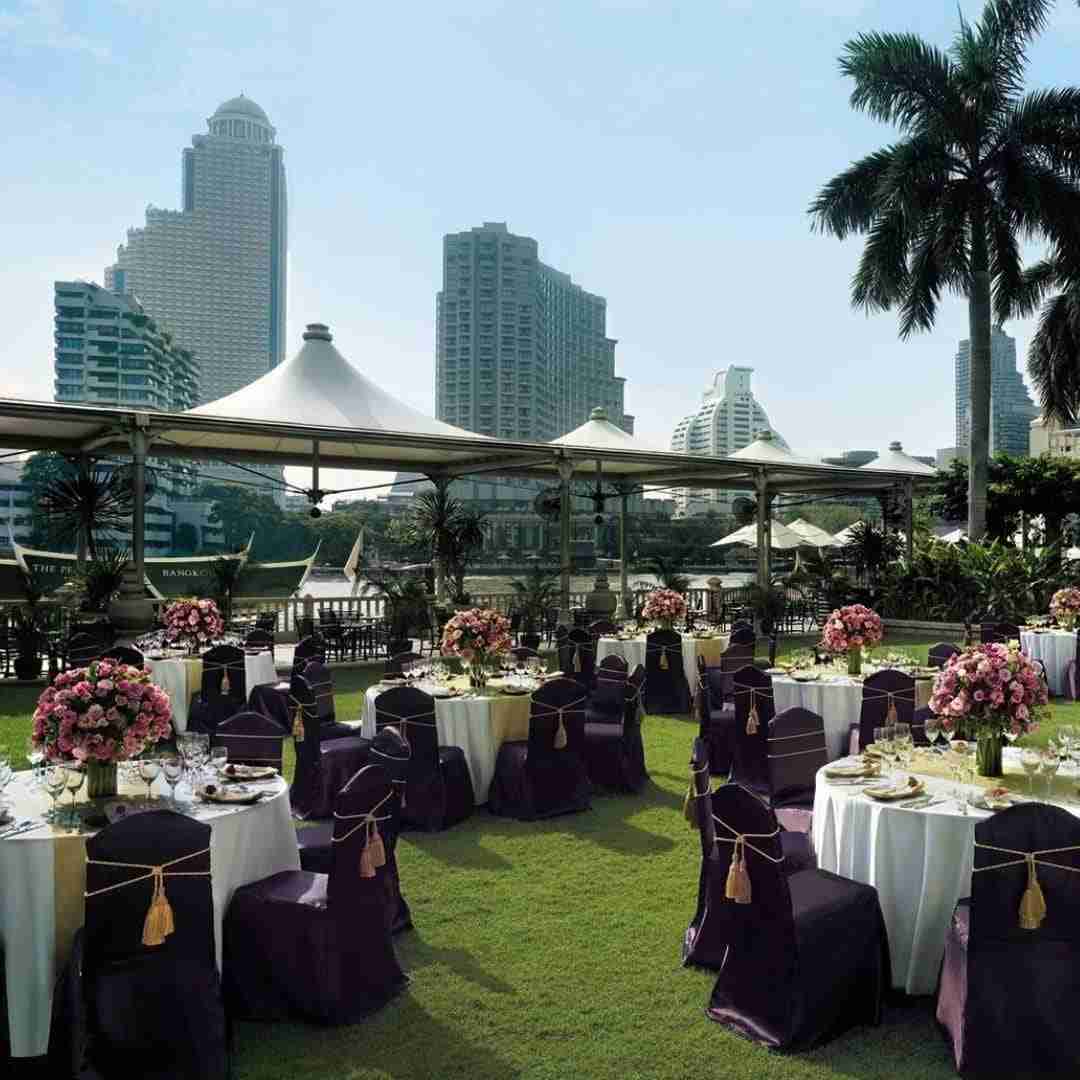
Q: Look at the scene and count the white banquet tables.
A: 7